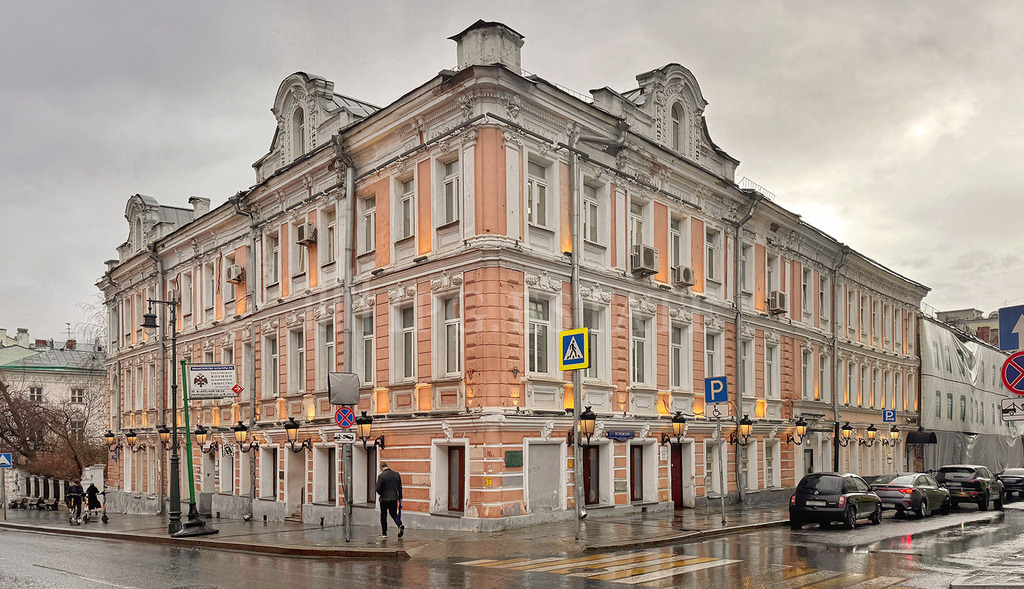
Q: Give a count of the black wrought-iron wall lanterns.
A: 14